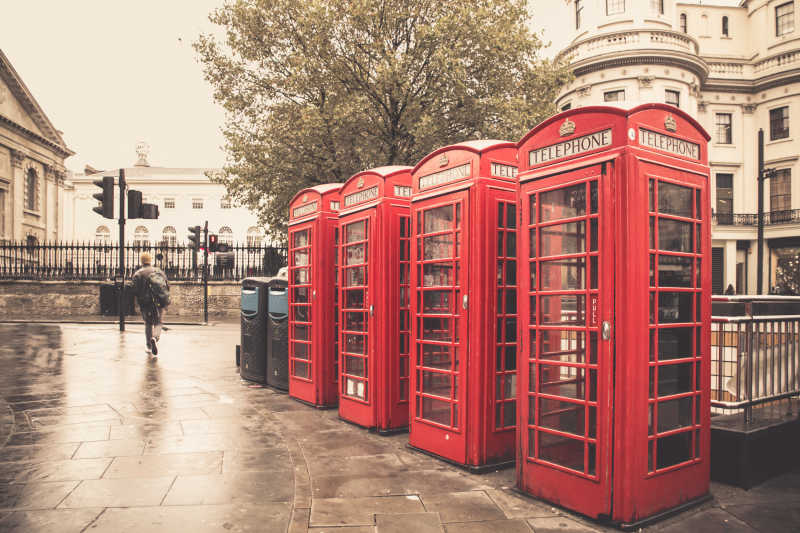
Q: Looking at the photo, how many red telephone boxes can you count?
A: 4